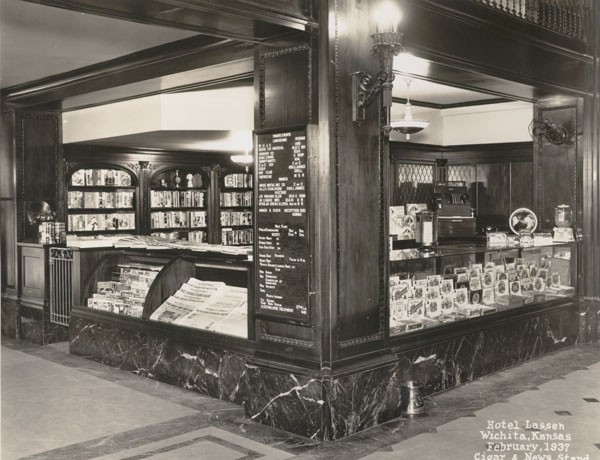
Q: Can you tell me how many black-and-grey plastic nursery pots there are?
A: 0